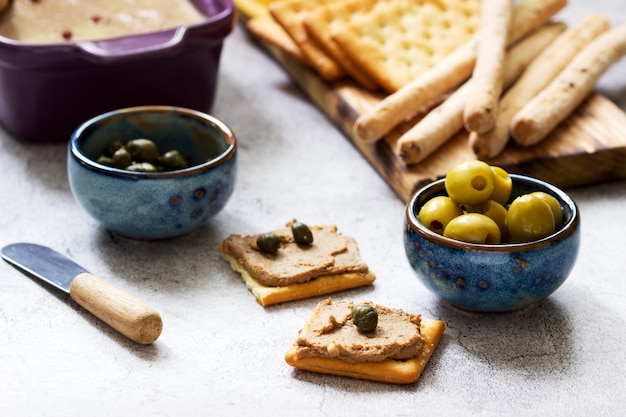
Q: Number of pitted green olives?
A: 7